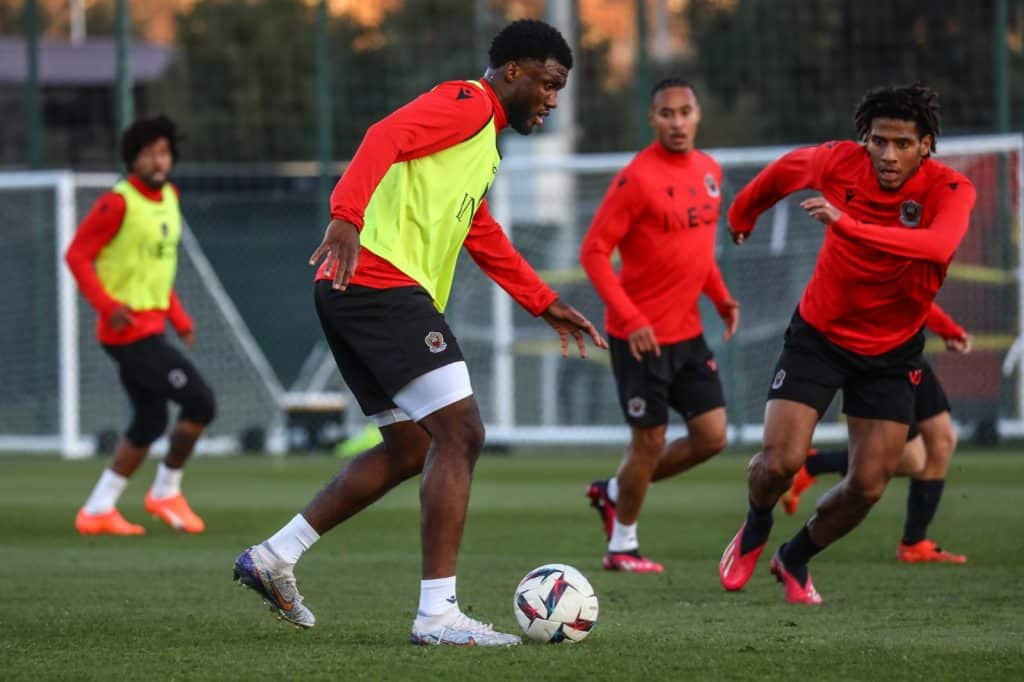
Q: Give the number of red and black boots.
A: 2